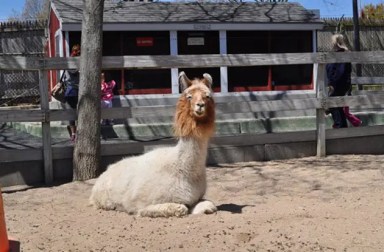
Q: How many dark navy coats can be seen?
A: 1